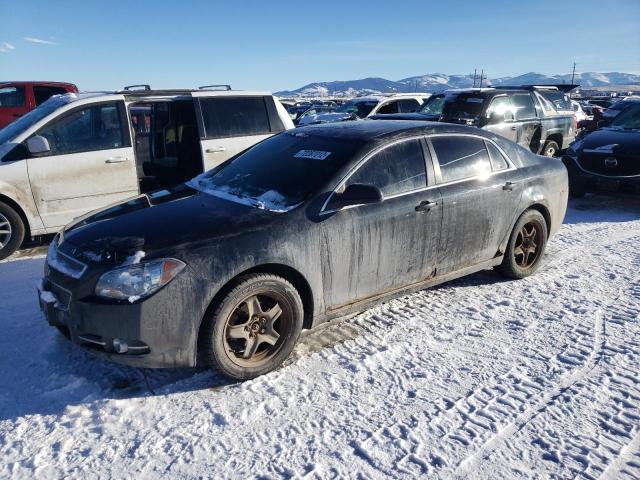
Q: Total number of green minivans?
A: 0